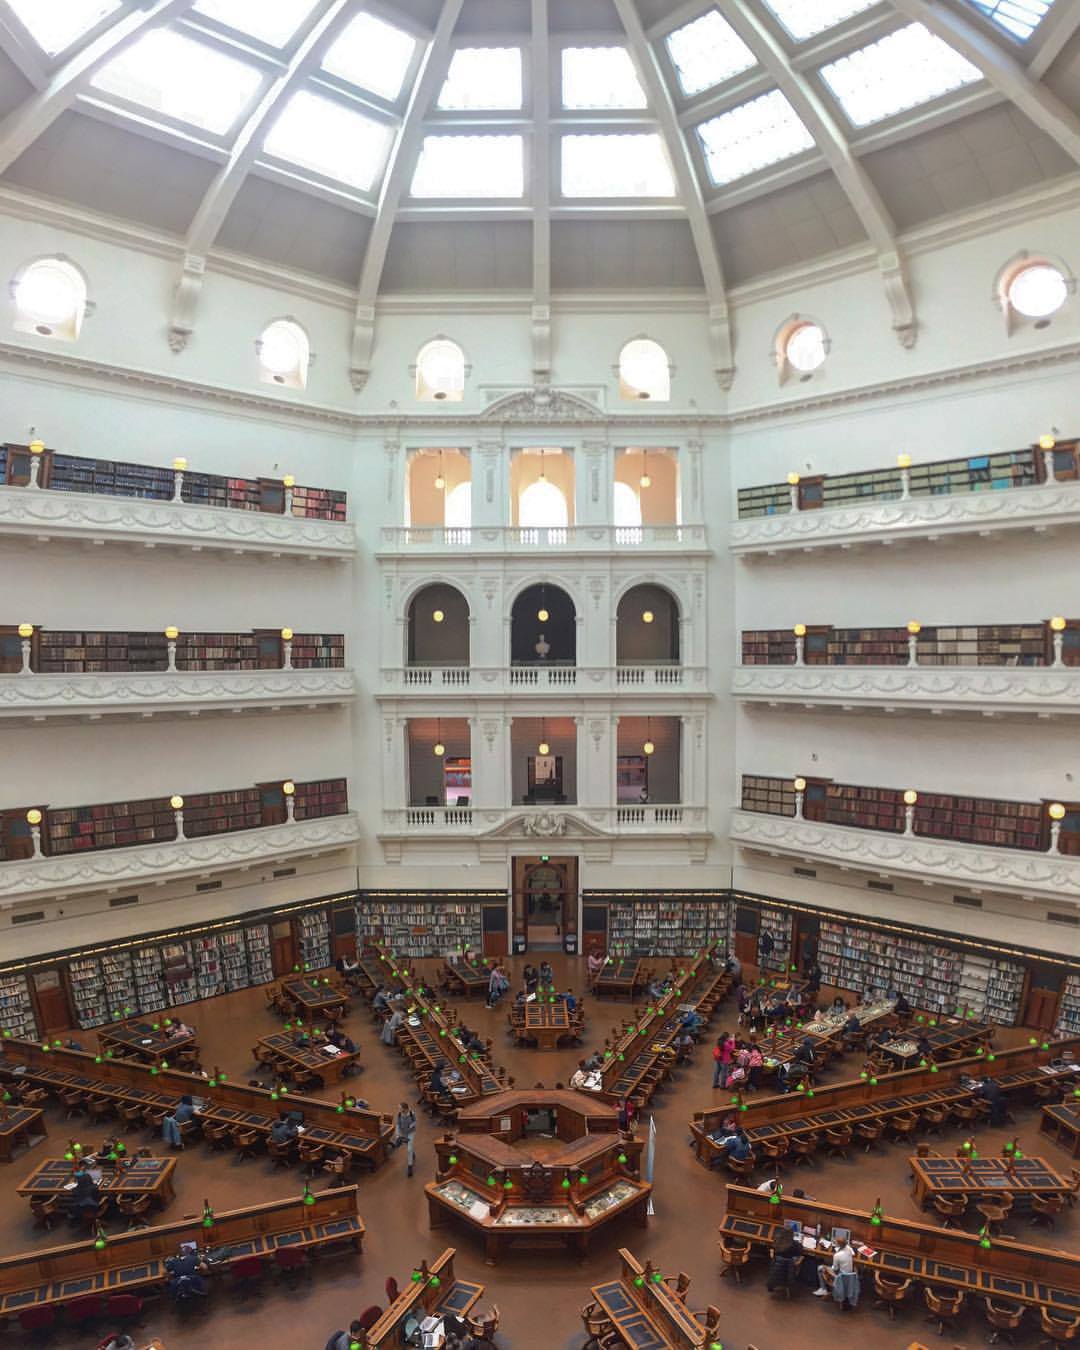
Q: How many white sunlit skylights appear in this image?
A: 14